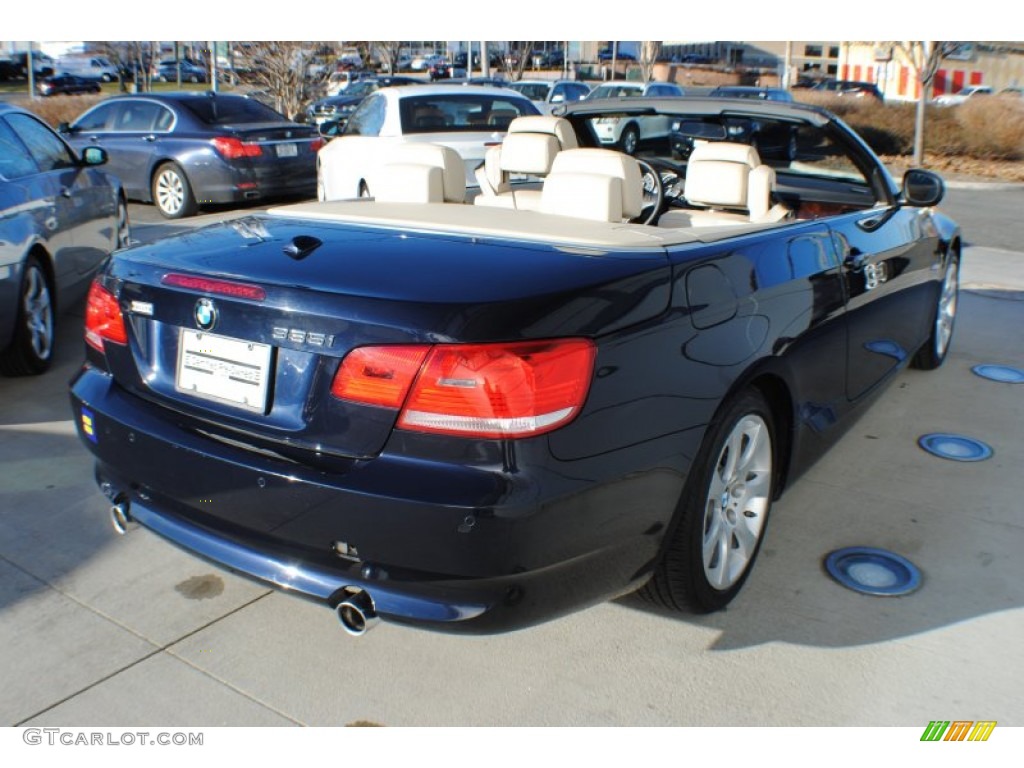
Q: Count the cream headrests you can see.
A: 4